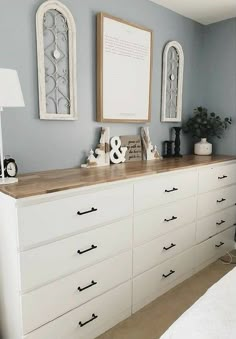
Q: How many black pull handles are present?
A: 12